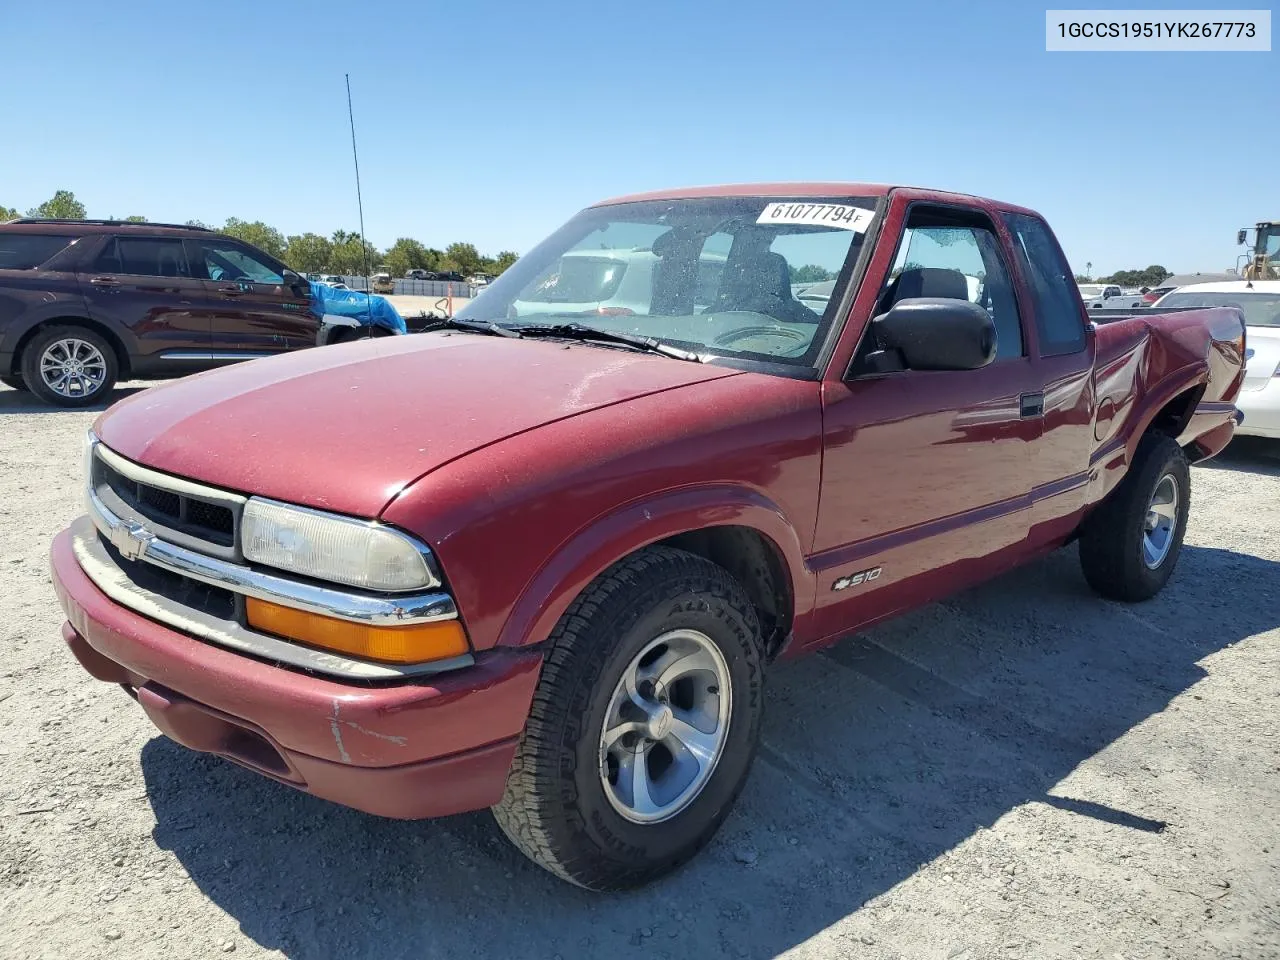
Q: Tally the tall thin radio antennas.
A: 1